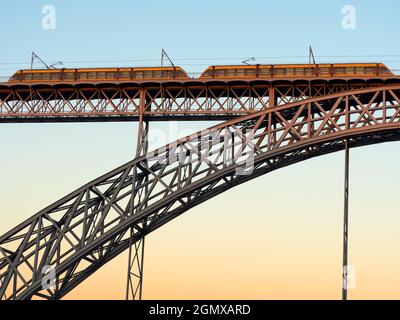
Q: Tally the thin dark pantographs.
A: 2